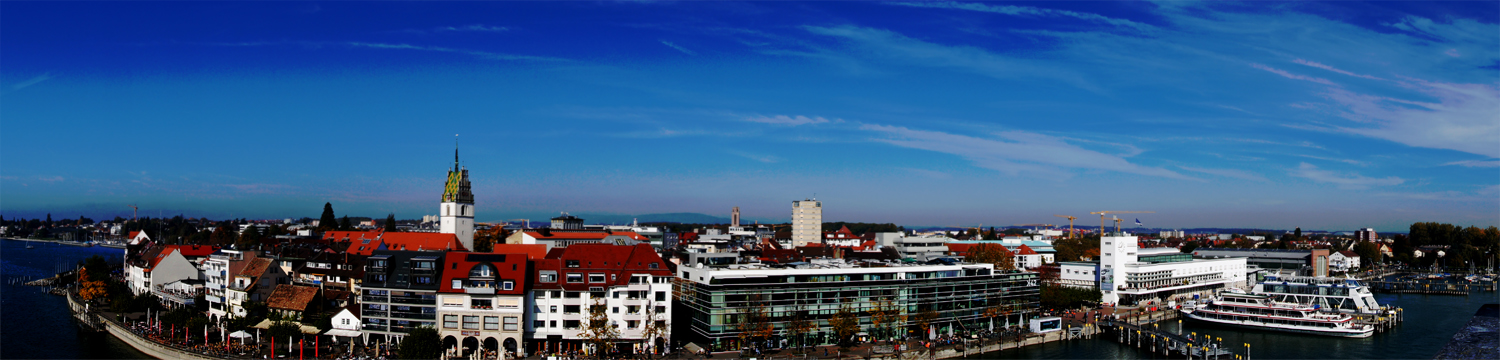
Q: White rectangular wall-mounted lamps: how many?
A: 0